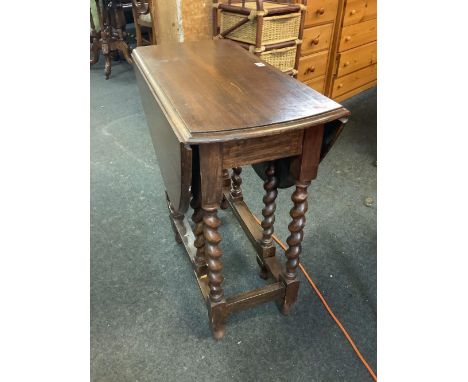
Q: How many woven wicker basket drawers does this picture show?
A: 2